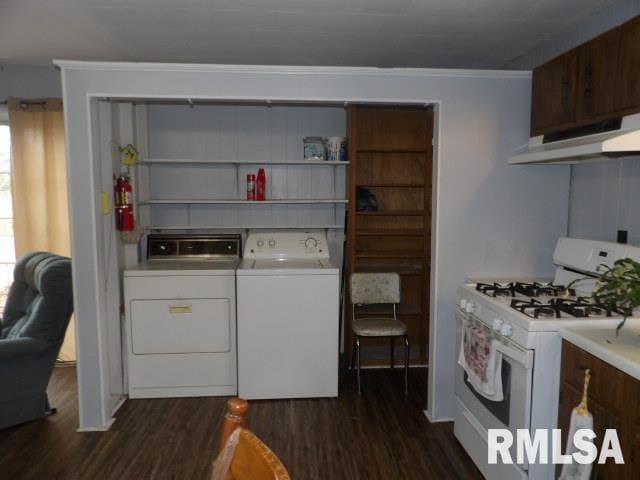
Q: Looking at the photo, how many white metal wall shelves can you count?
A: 3